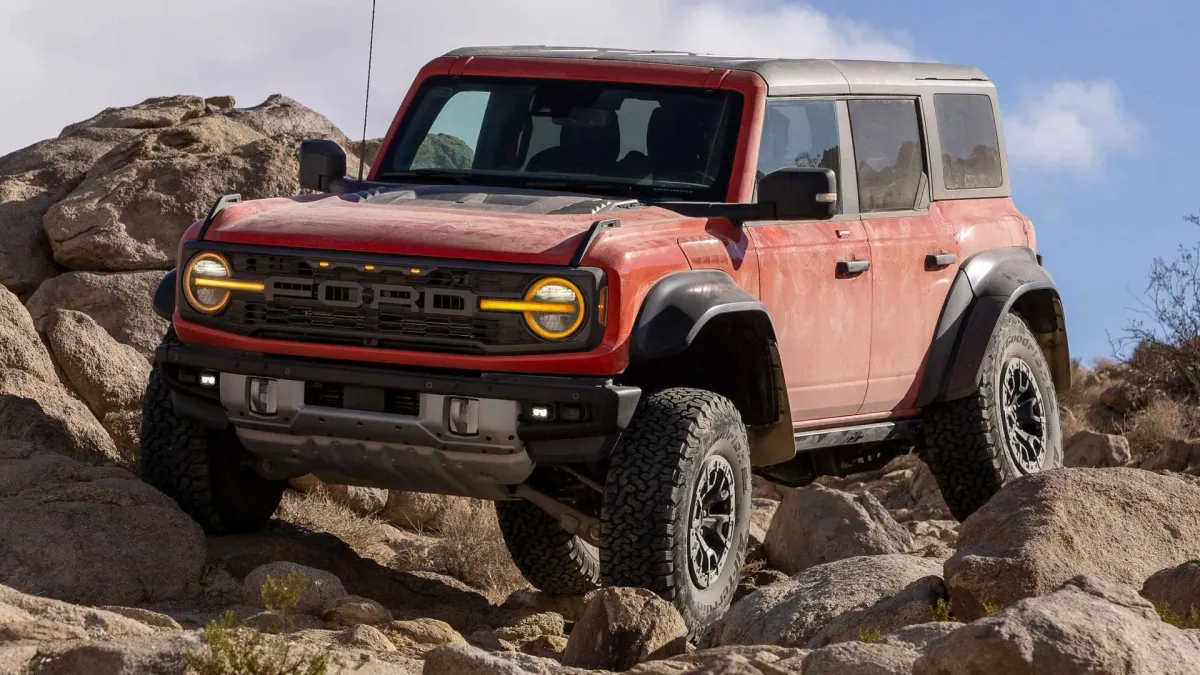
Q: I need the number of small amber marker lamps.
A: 3